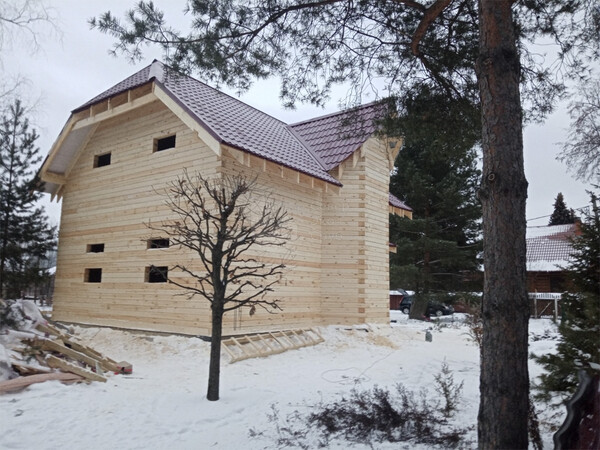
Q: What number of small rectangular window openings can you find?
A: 6